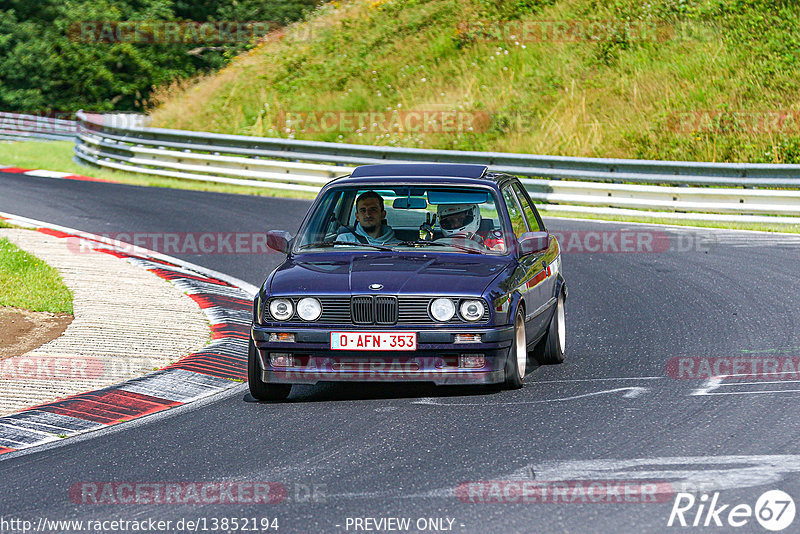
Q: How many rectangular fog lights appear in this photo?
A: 2